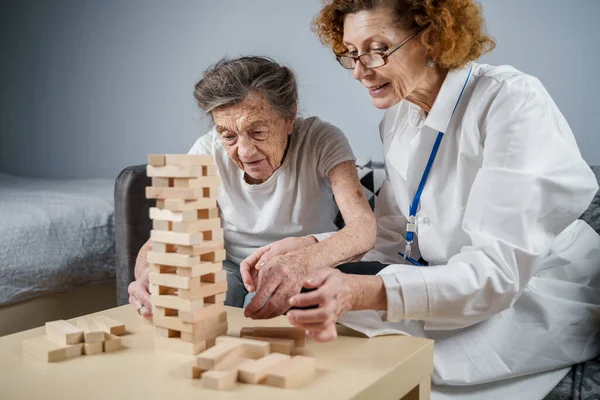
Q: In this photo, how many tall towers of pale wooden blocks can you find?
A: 1